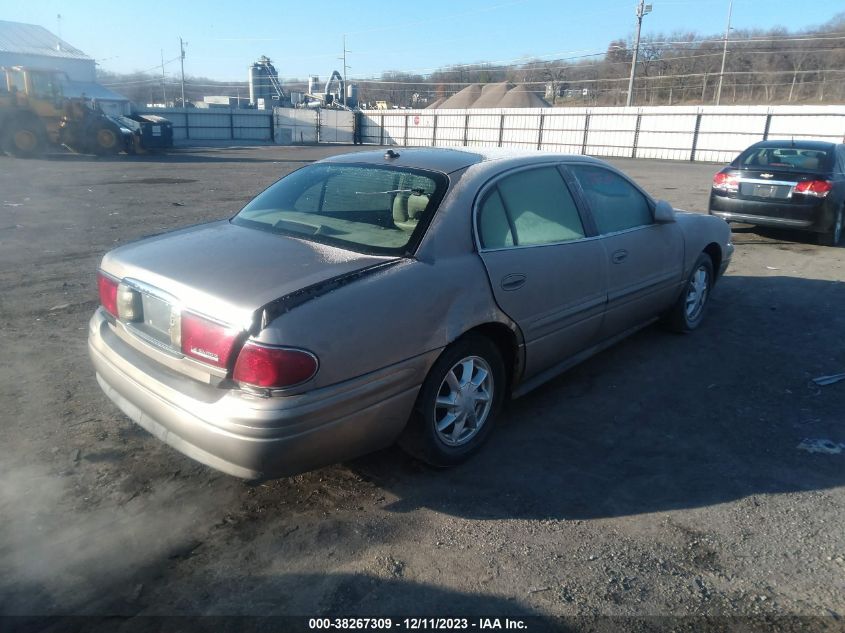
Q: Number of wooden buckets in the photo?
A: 0